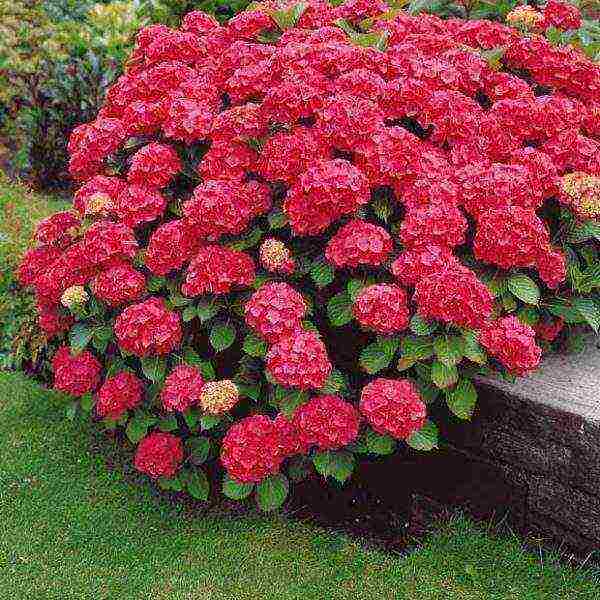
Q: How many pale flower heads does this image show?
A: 6